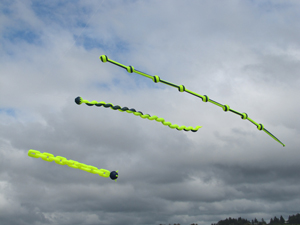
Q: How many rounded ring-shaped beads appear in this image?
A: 8